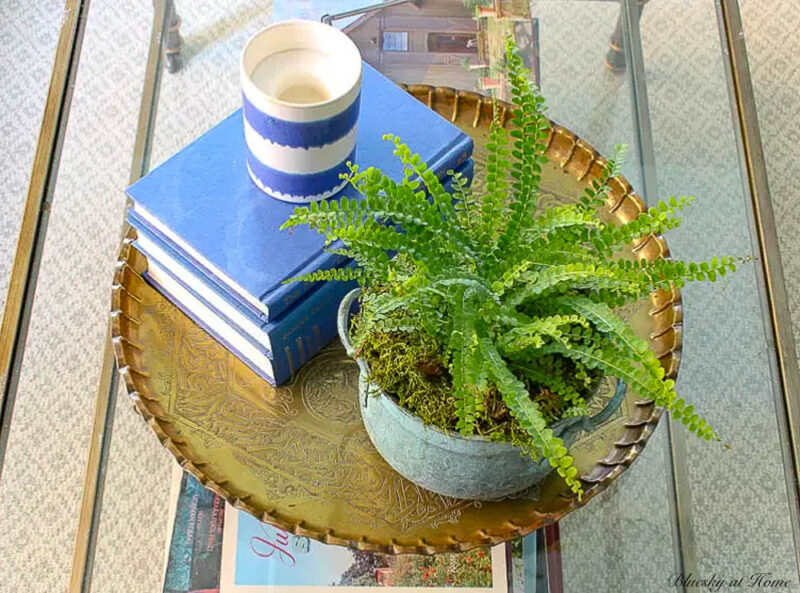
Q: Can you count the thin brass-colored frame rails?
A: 4